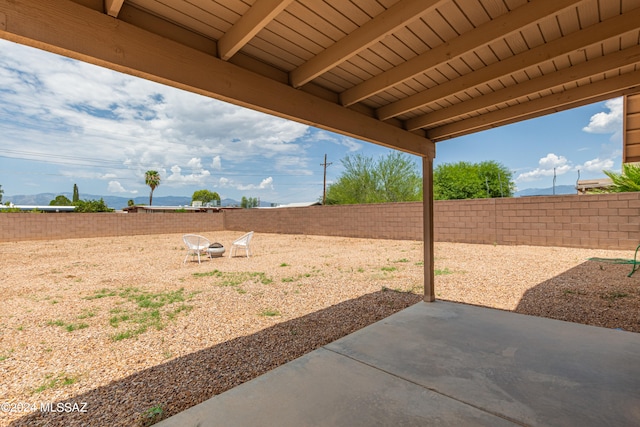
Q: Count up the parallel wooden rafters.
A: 7